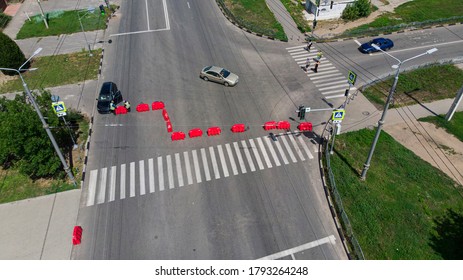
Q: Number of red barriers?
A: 13